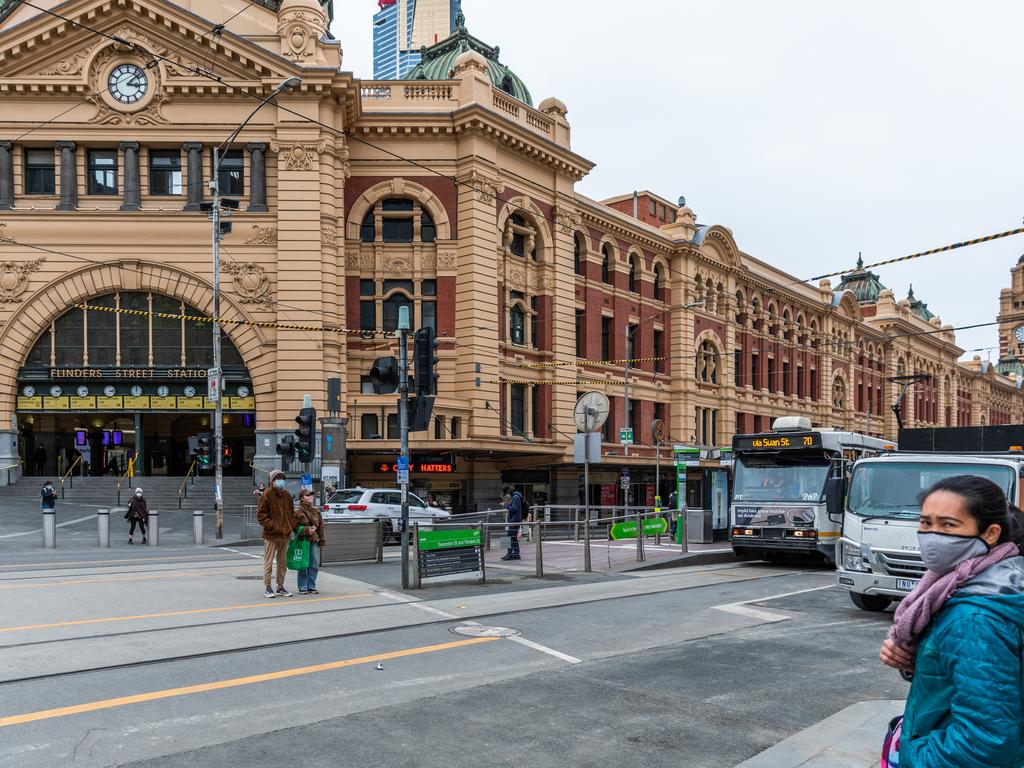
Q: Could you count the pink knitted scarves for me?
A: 1